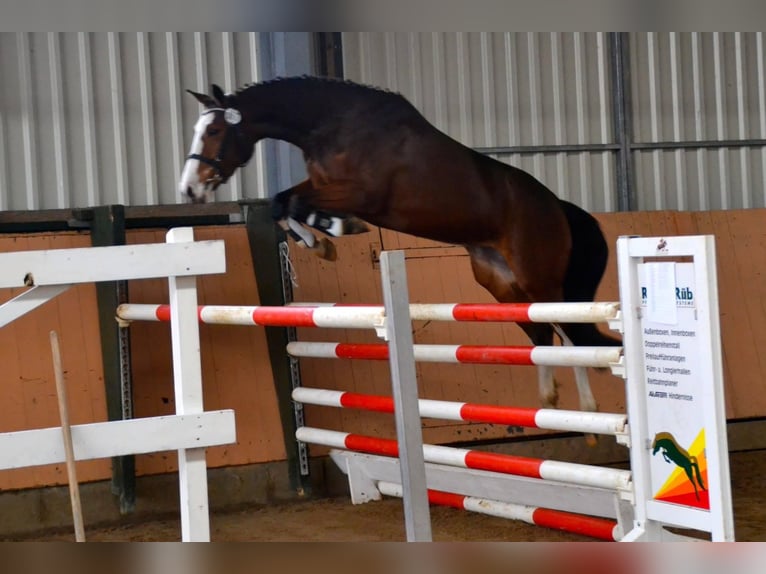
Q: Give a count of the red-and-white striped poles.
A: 6